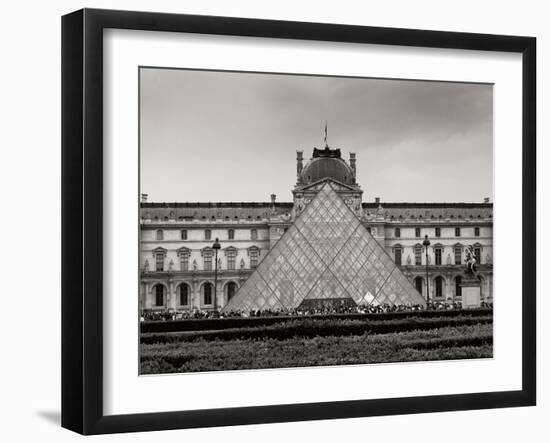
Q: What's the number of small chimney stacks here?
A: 4